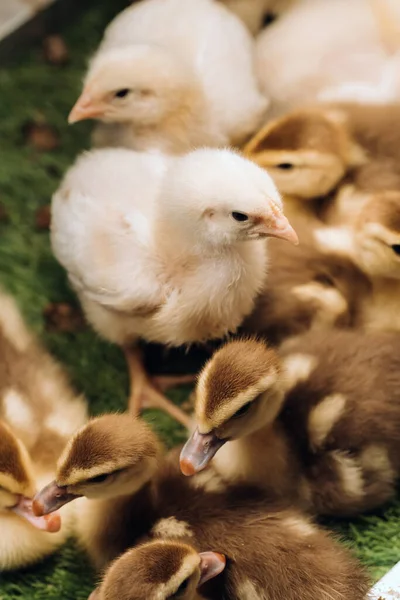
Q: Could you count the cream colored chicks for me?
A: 3